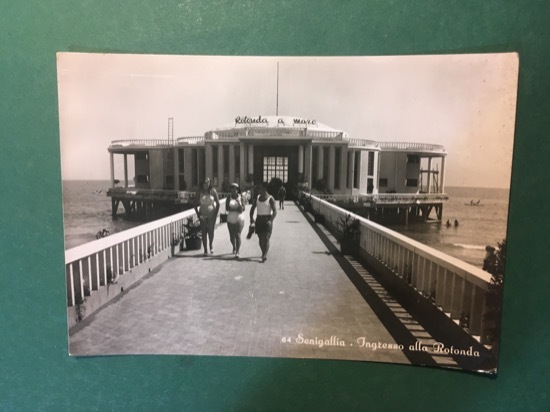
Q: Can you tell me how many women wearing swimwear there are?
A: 2